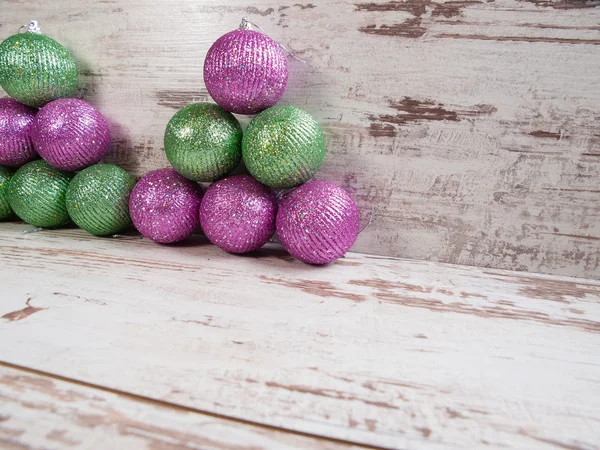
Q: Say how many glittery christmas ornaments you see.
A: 12